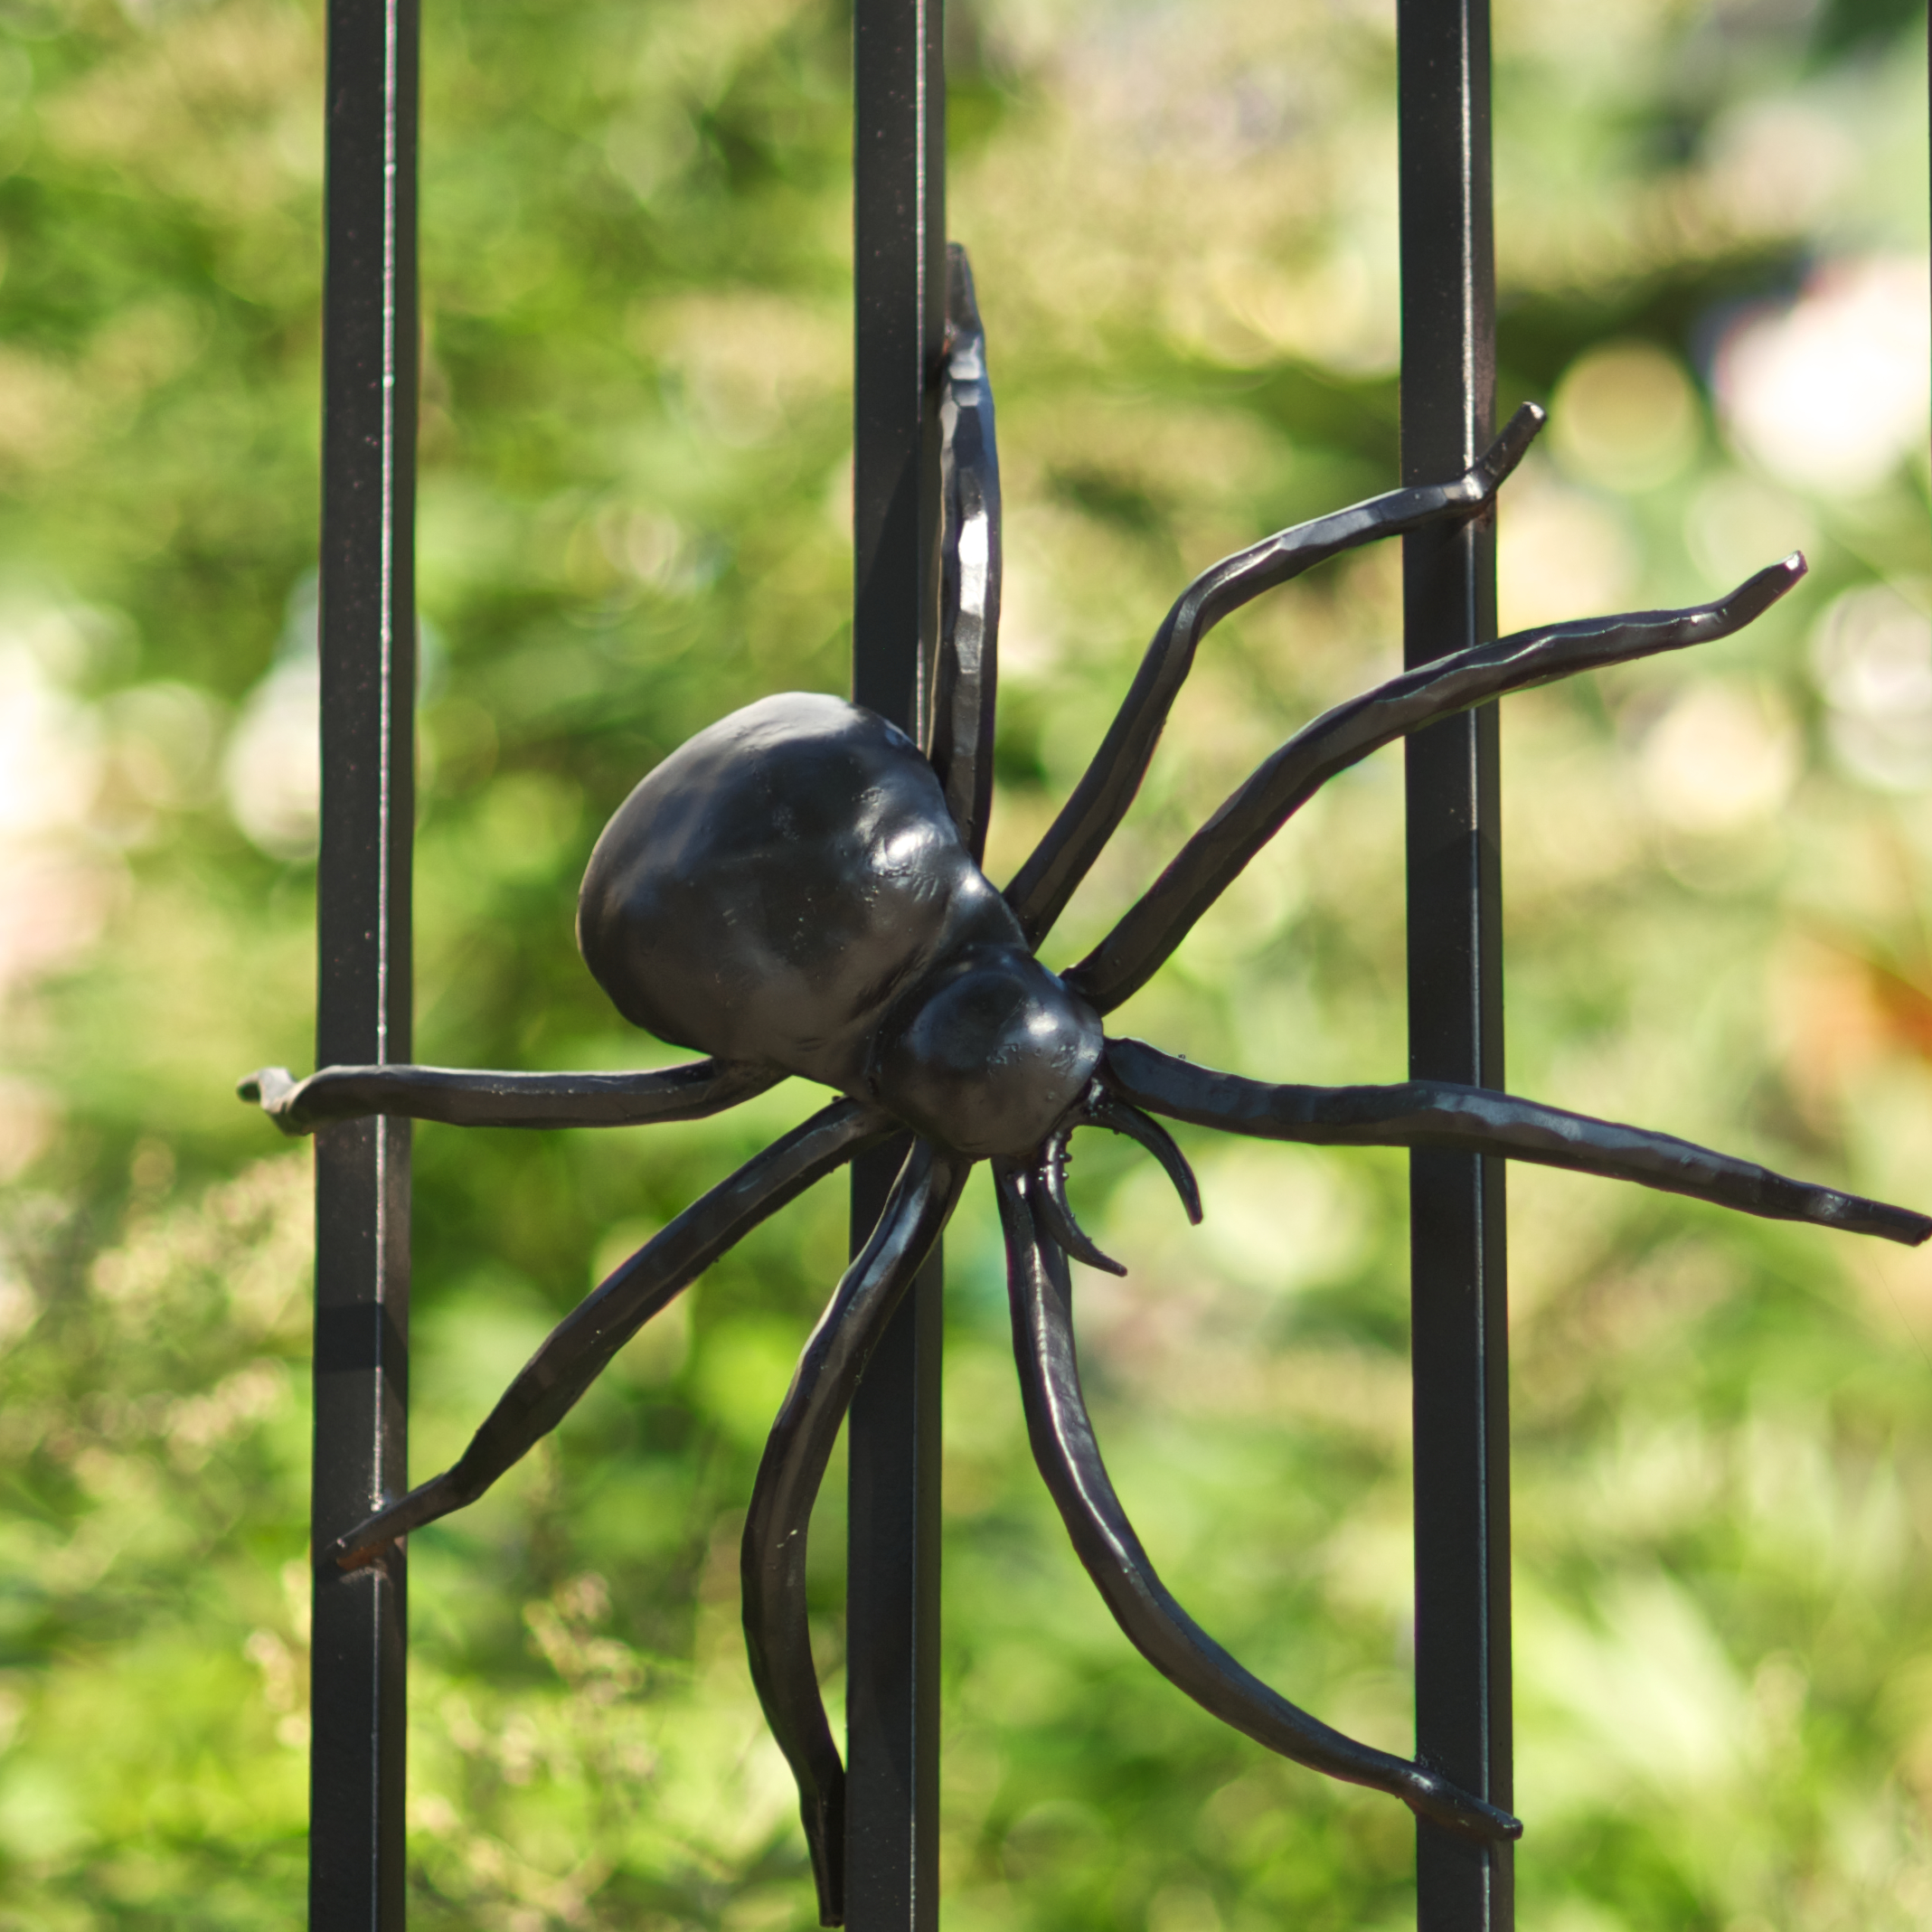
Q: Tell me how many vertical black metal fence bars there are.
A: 3